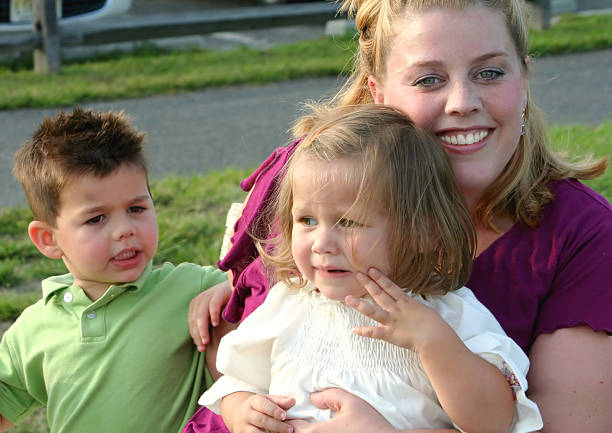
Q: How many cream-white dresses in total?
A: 1